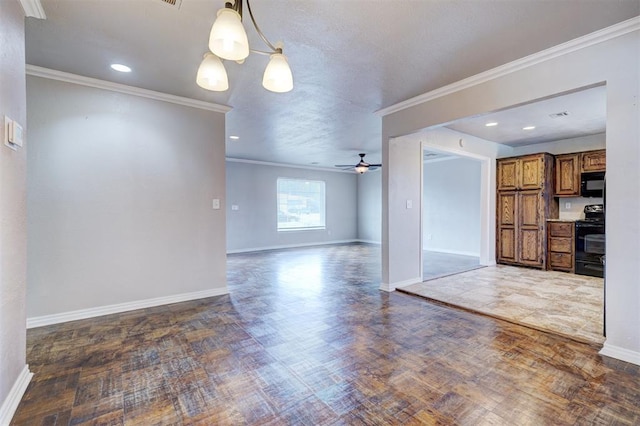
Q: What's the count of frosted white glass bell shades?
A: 3